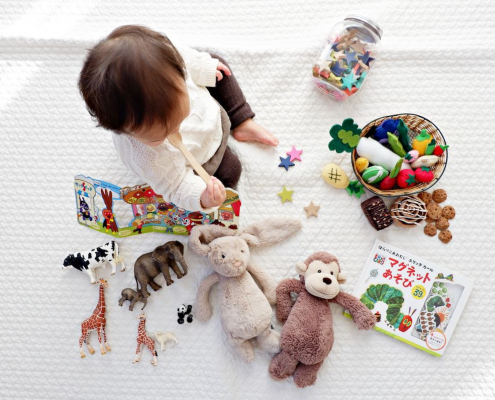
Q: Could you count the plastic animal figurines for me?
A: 7